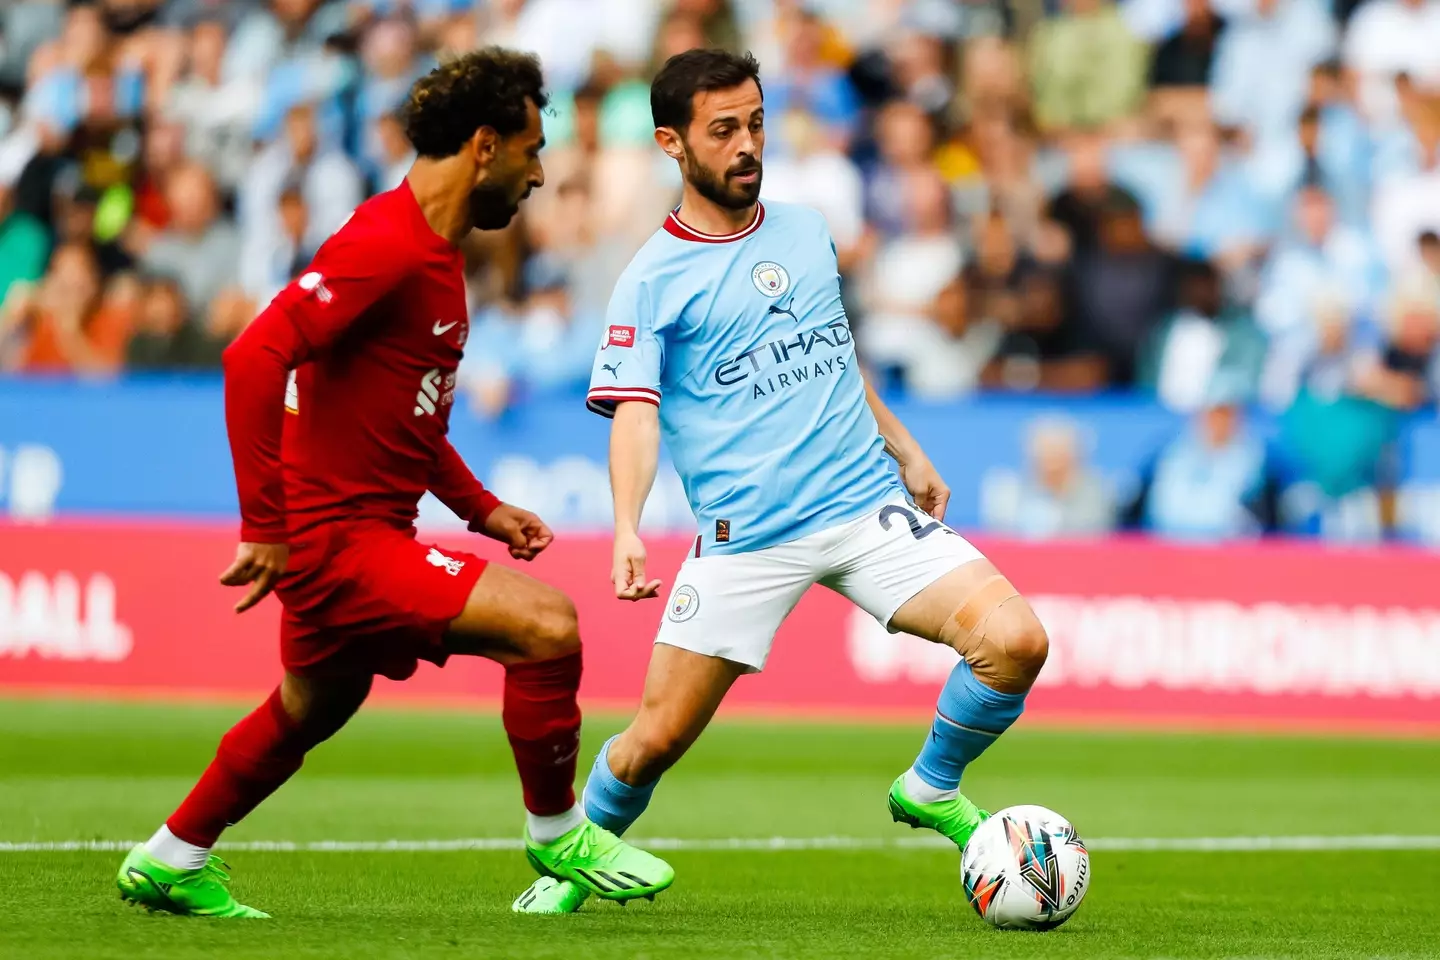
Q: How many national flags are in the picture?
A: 0